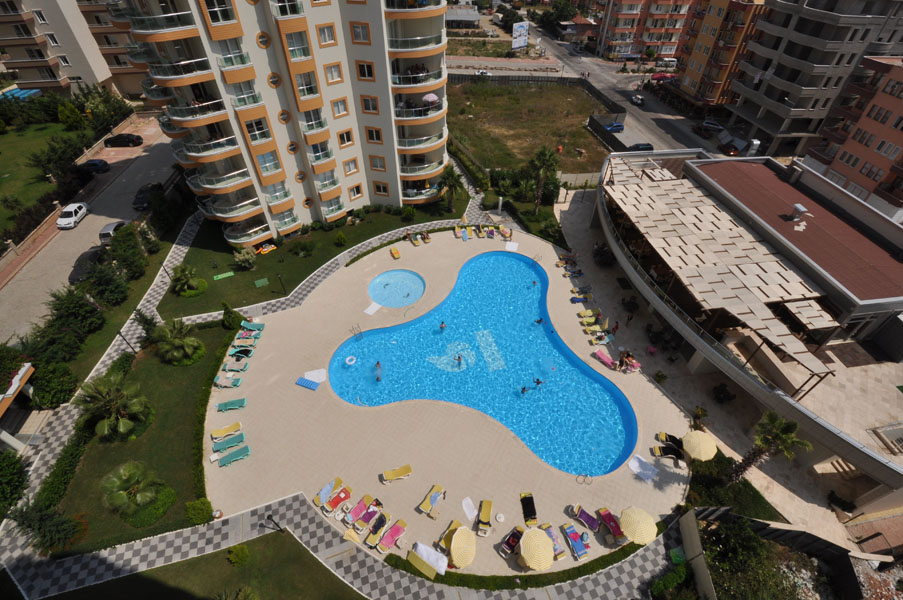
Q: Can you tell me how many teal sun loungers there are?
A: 9